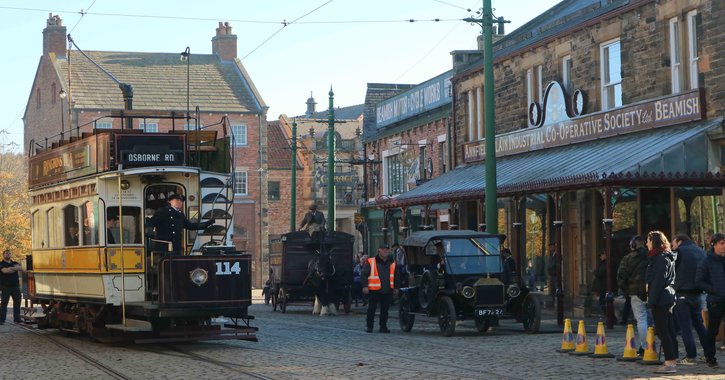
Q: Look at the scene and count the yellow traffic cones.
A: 5